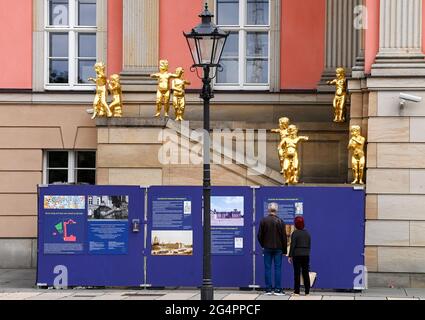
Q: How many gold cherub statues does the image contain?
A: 8